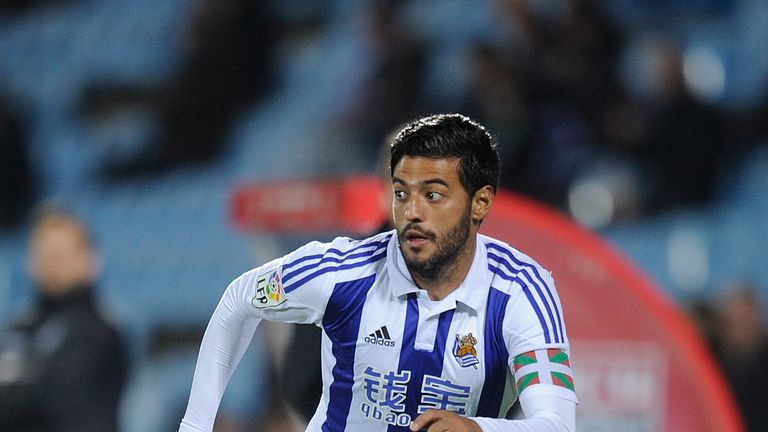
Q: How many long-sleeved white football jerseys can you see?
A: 1